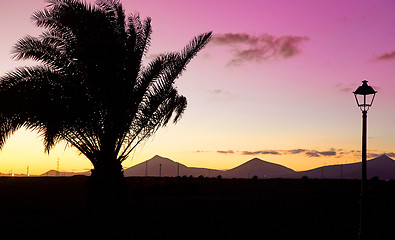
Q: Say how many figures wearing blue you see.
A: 0